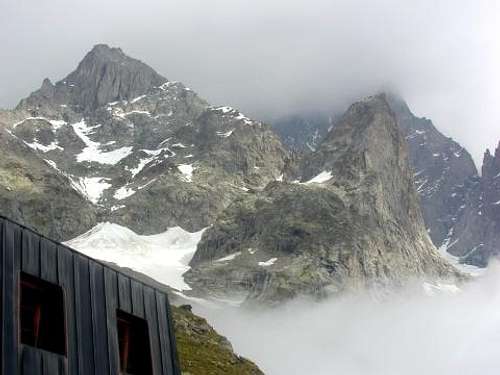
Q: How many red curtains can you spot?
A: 2